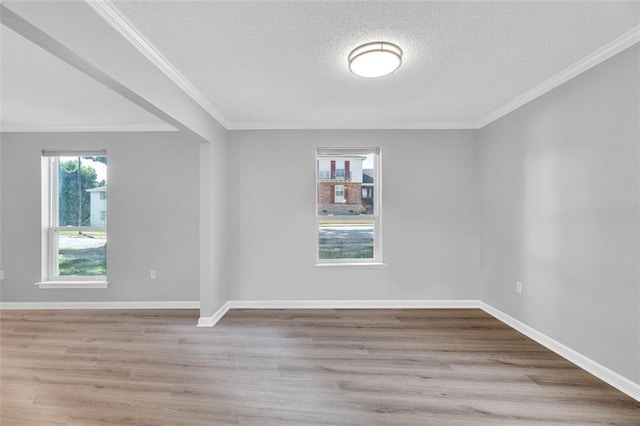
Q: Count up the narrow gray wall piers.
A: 1